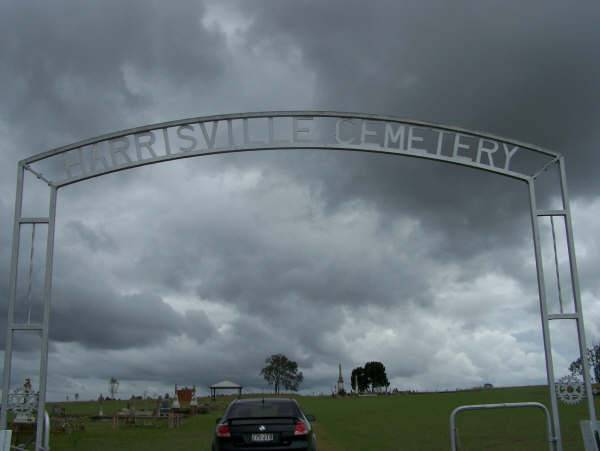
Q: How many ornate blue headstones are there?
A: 0